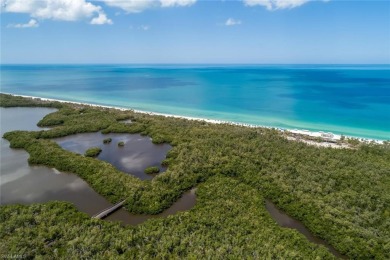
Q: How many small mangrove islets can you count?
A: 4